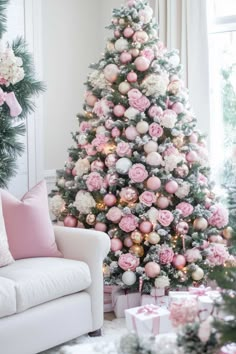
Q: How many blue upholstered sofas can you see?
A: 0